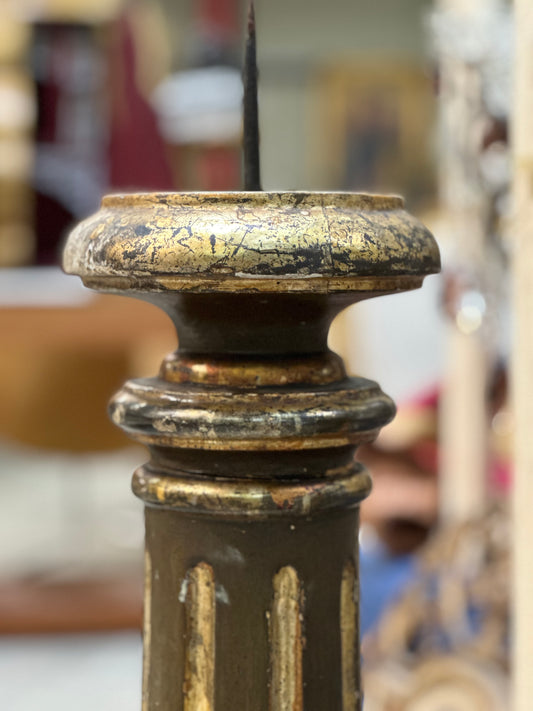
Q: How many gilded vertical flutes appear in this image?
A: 4